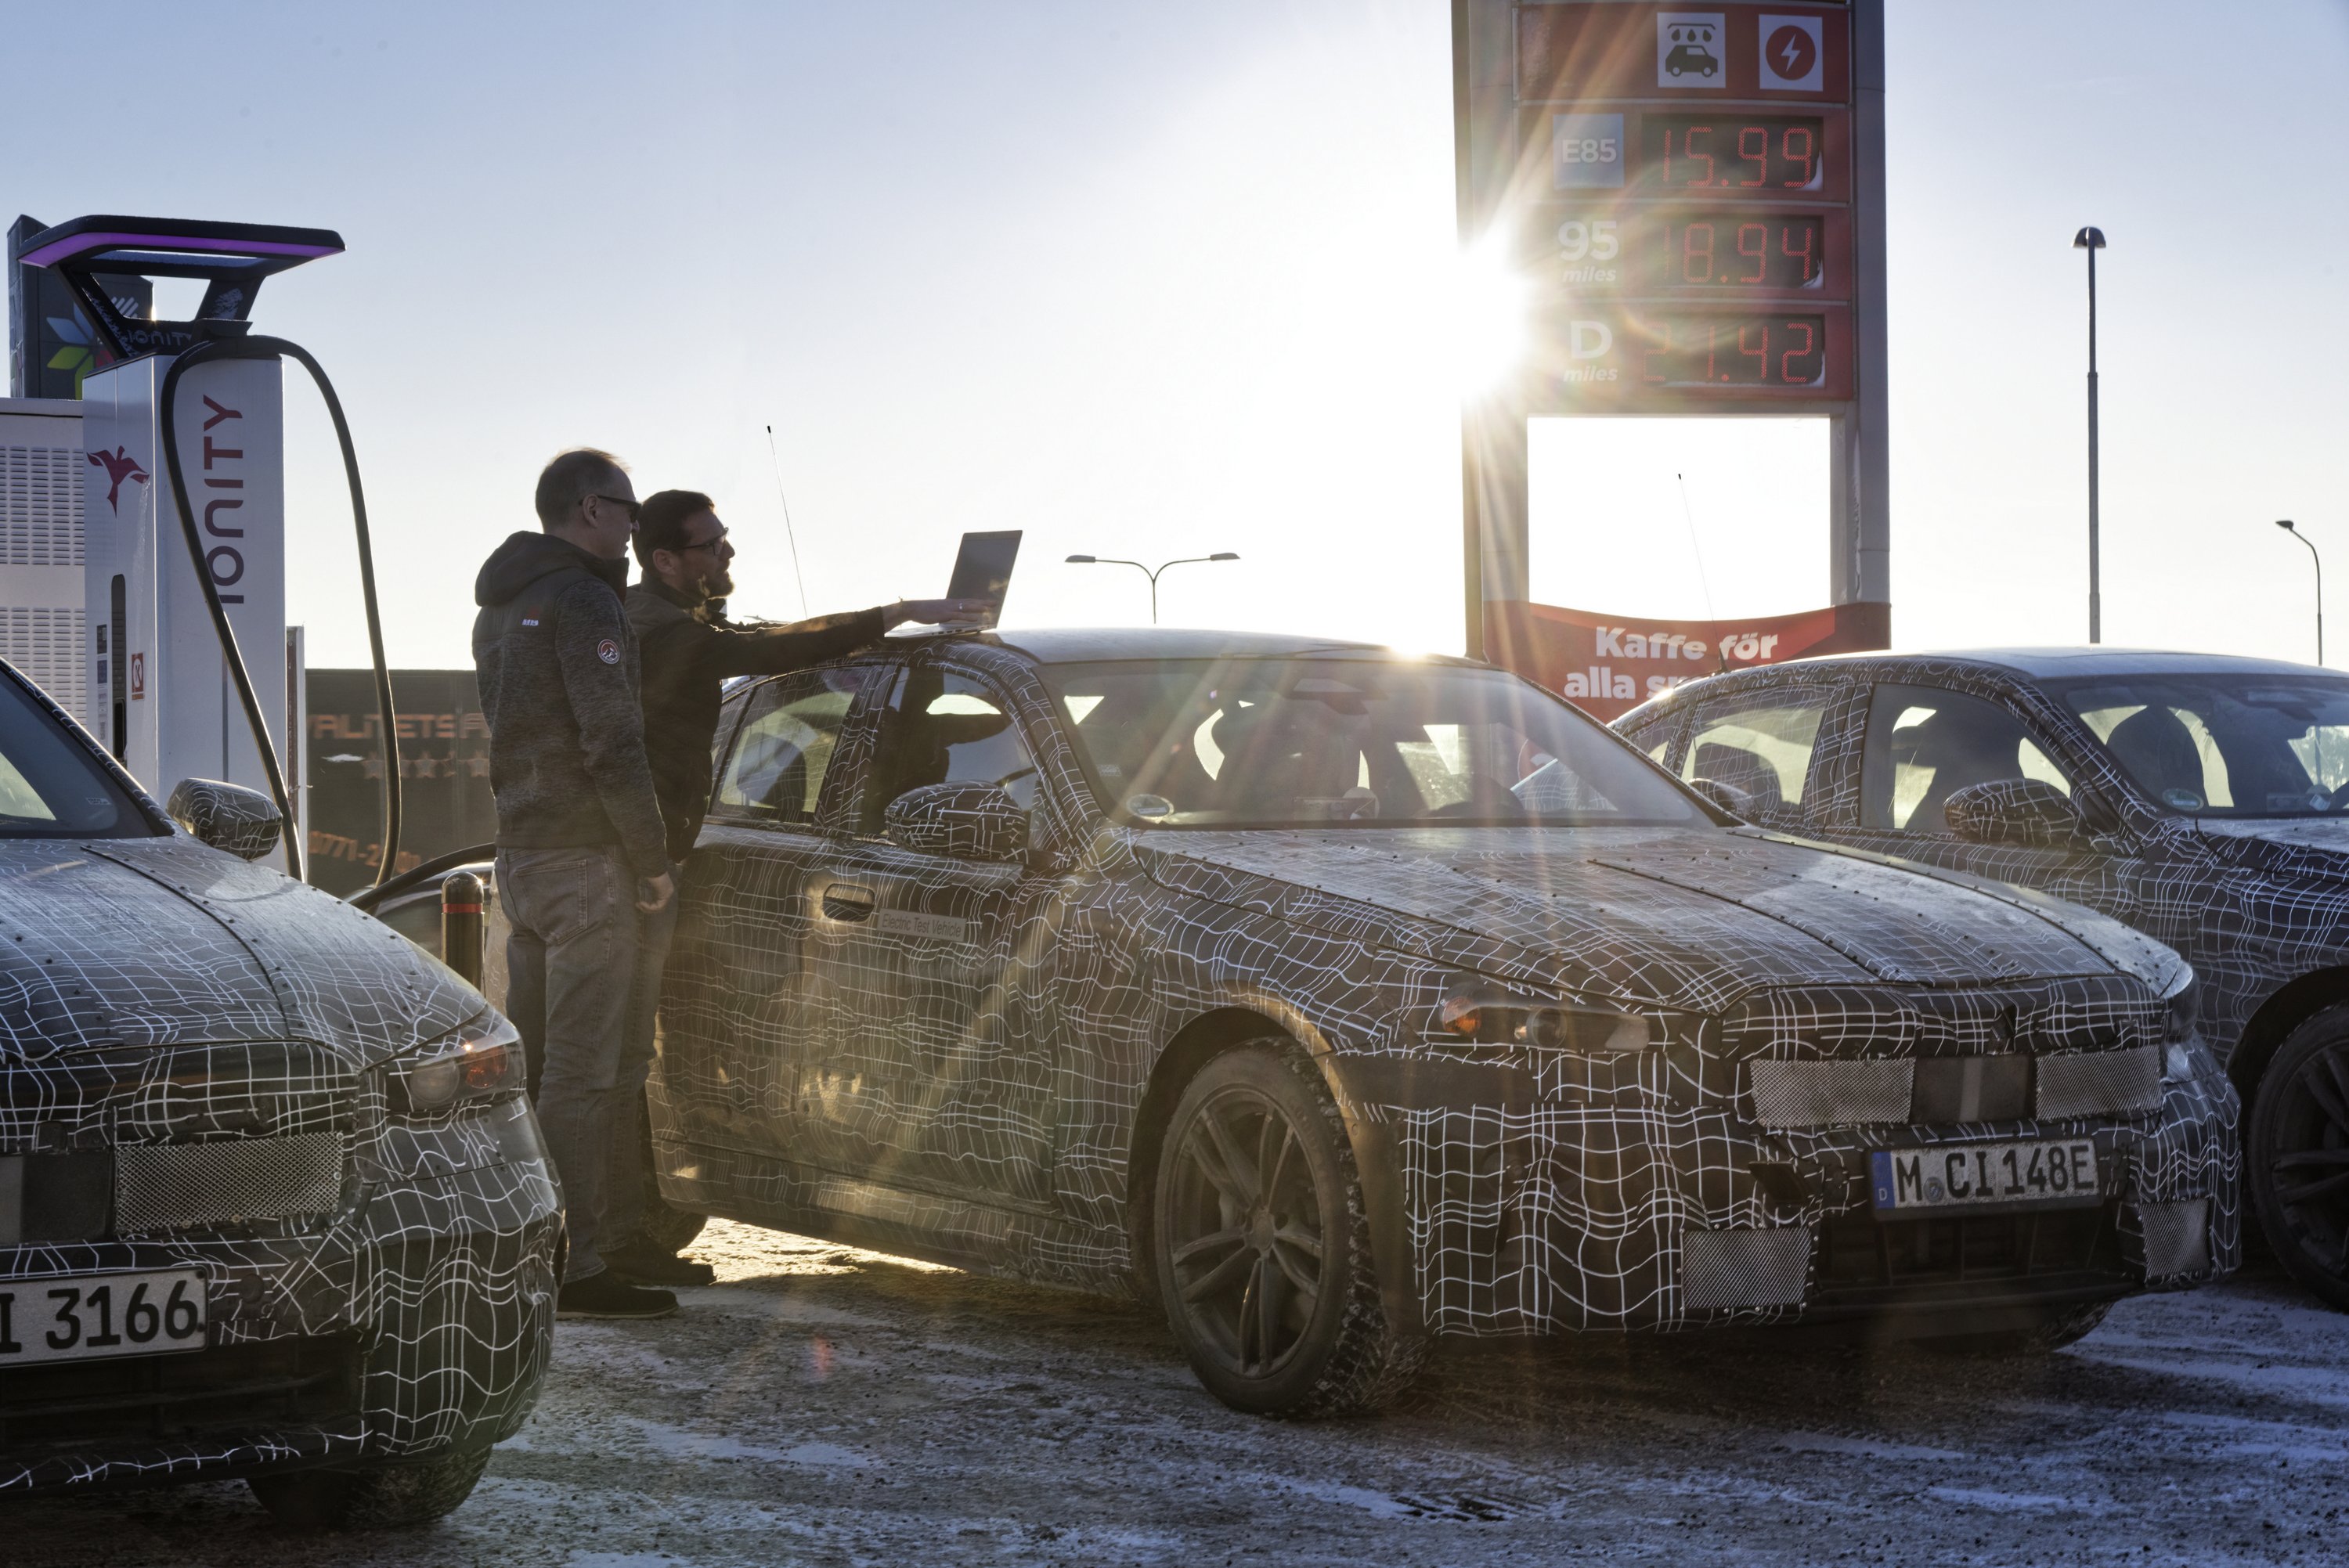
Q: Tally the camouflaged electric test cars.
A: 3